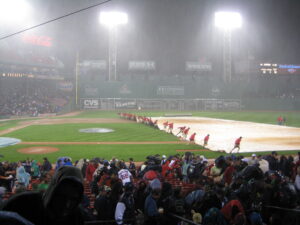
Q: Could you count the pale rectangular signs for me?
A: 3